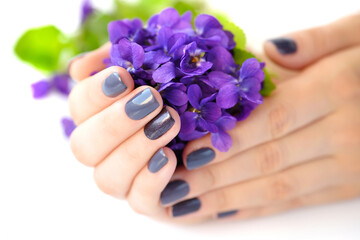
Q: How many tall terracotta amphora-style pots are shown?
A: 0